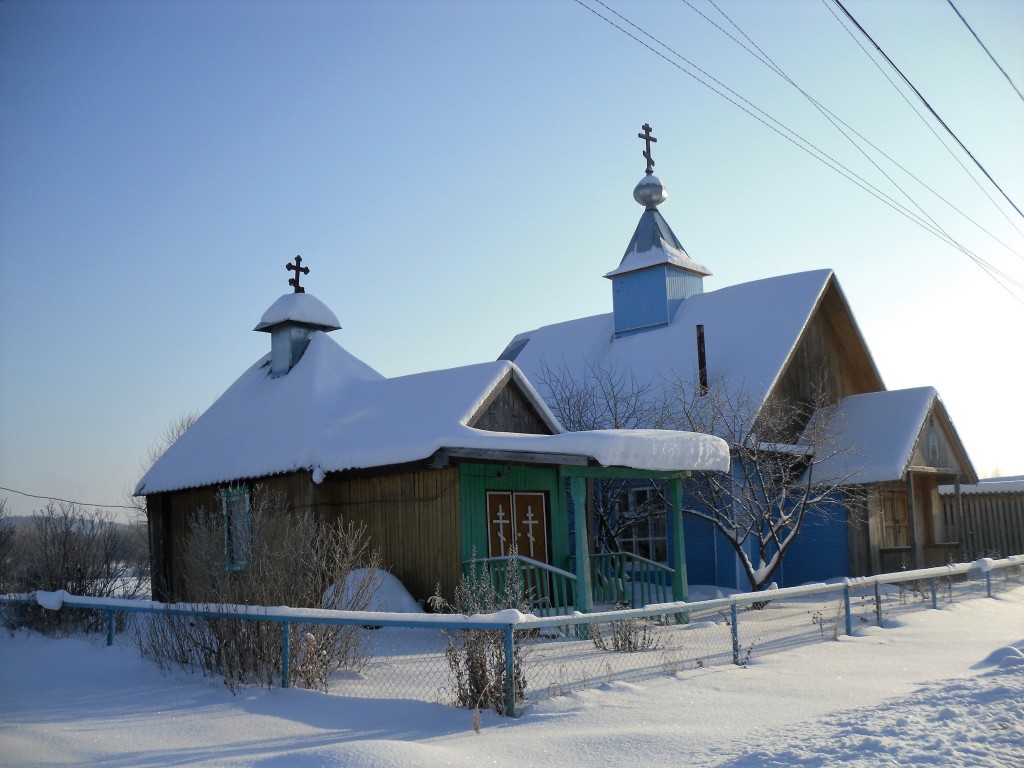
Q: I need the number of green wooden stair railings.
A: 2